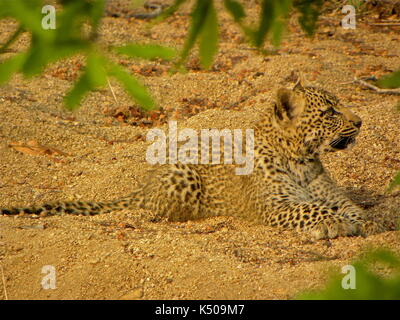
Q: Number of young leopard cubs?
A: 1